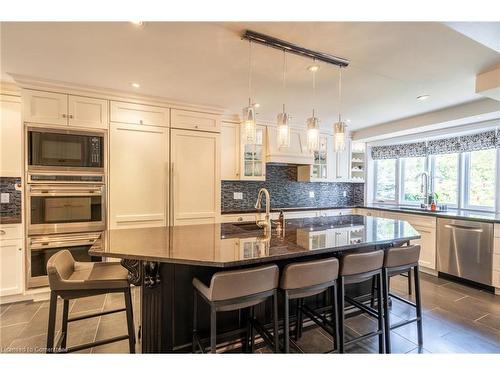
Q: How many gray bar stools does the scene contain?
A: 5